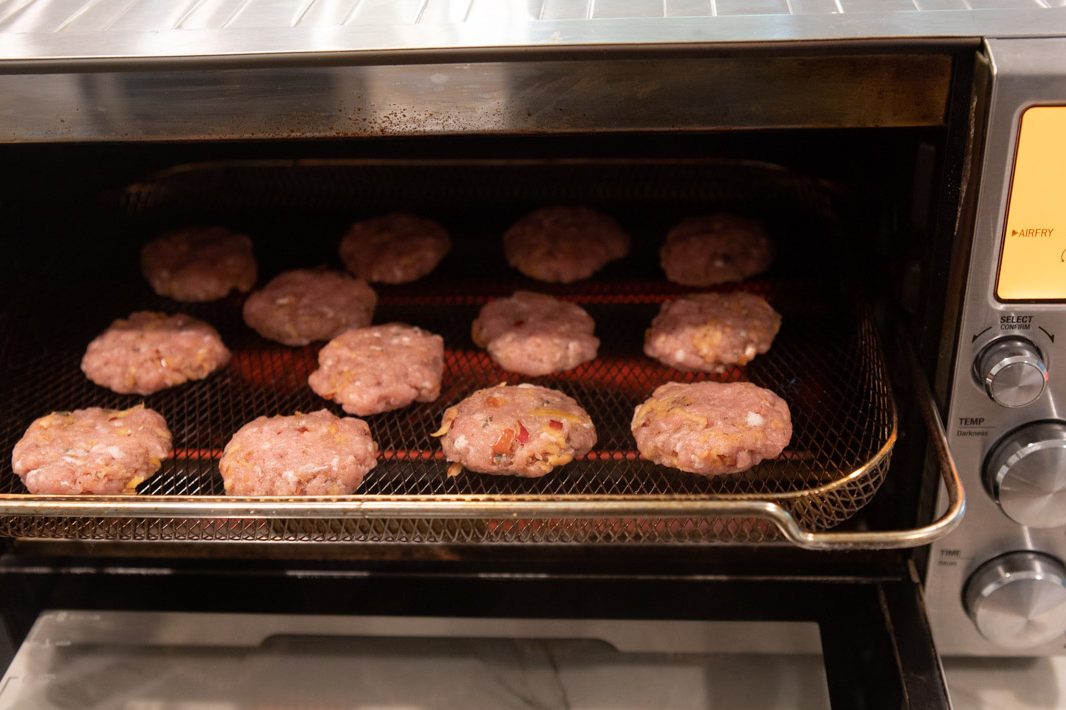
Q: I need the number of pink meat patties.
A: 13